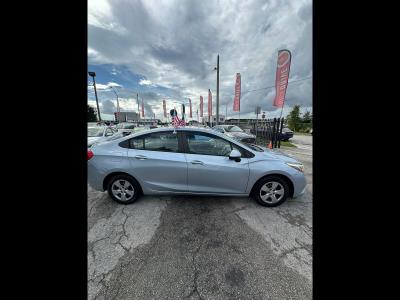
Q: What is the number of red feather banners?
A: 7